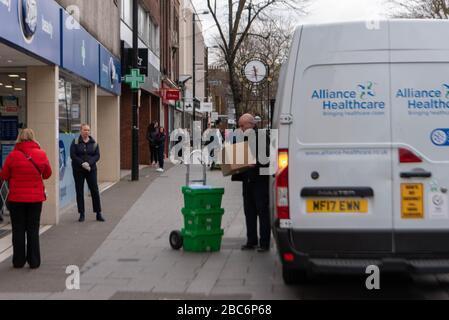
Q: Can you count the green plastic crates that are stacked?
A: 3